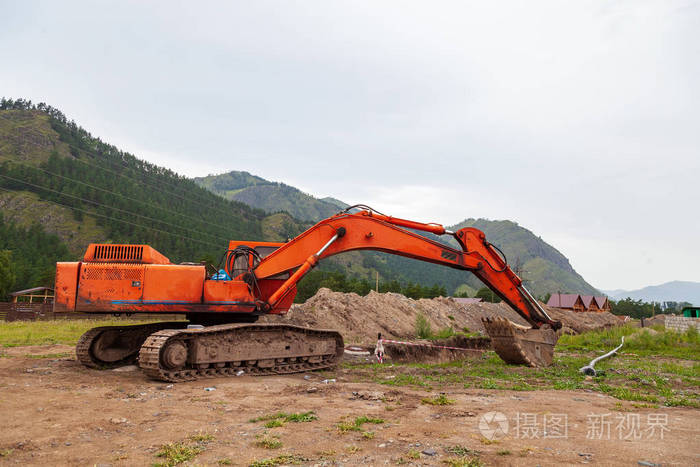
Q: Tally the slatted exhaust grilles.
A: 1